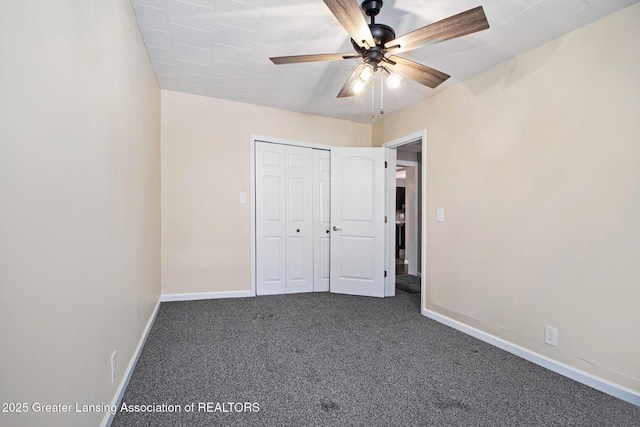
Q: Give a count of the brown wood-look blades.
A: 5